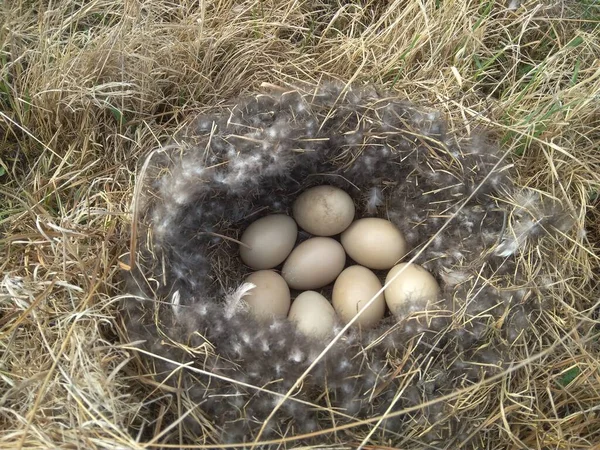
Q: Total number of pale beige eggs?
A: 8